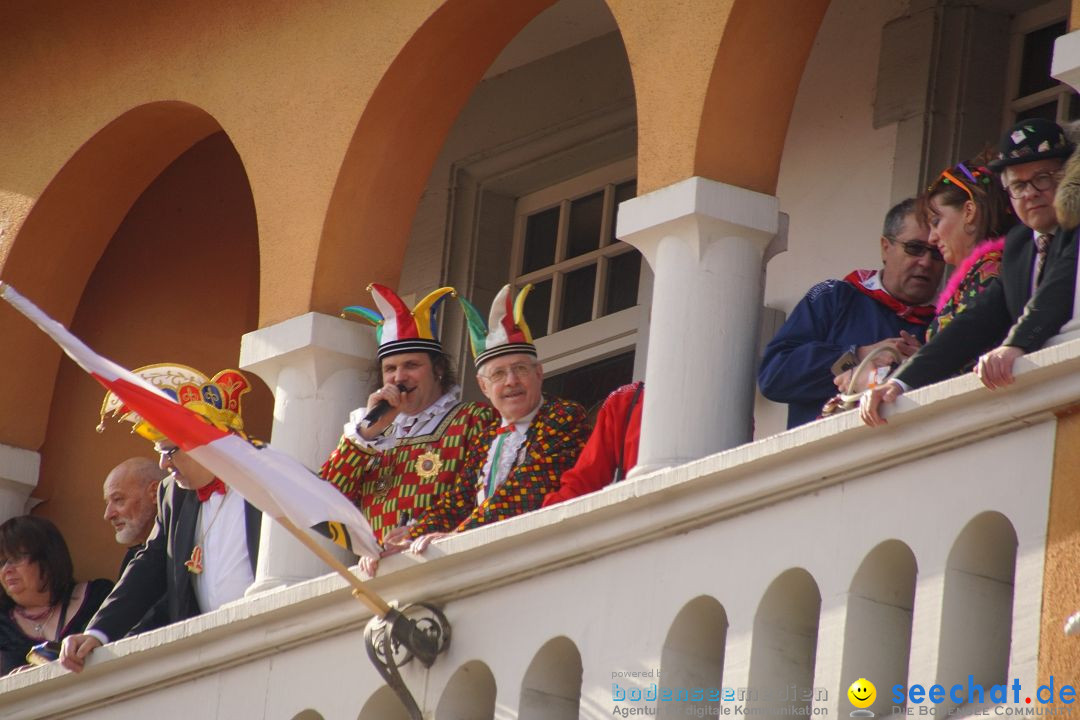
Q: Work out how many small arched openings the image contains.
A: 8